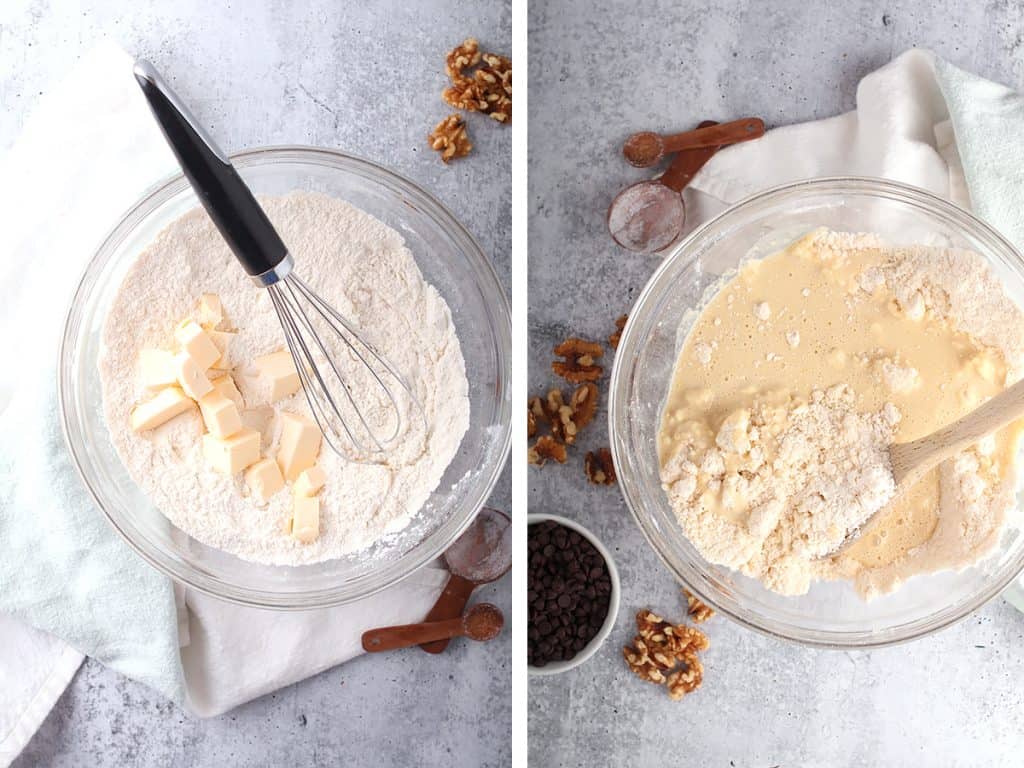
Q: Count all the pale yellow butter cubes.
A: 14